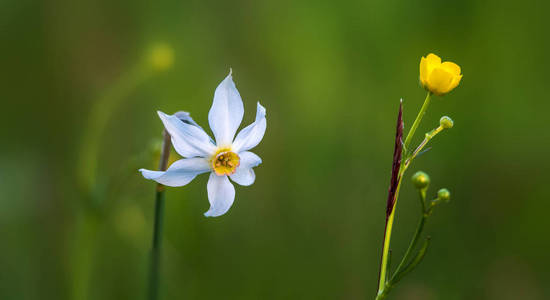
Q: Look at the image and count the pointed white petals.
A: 6